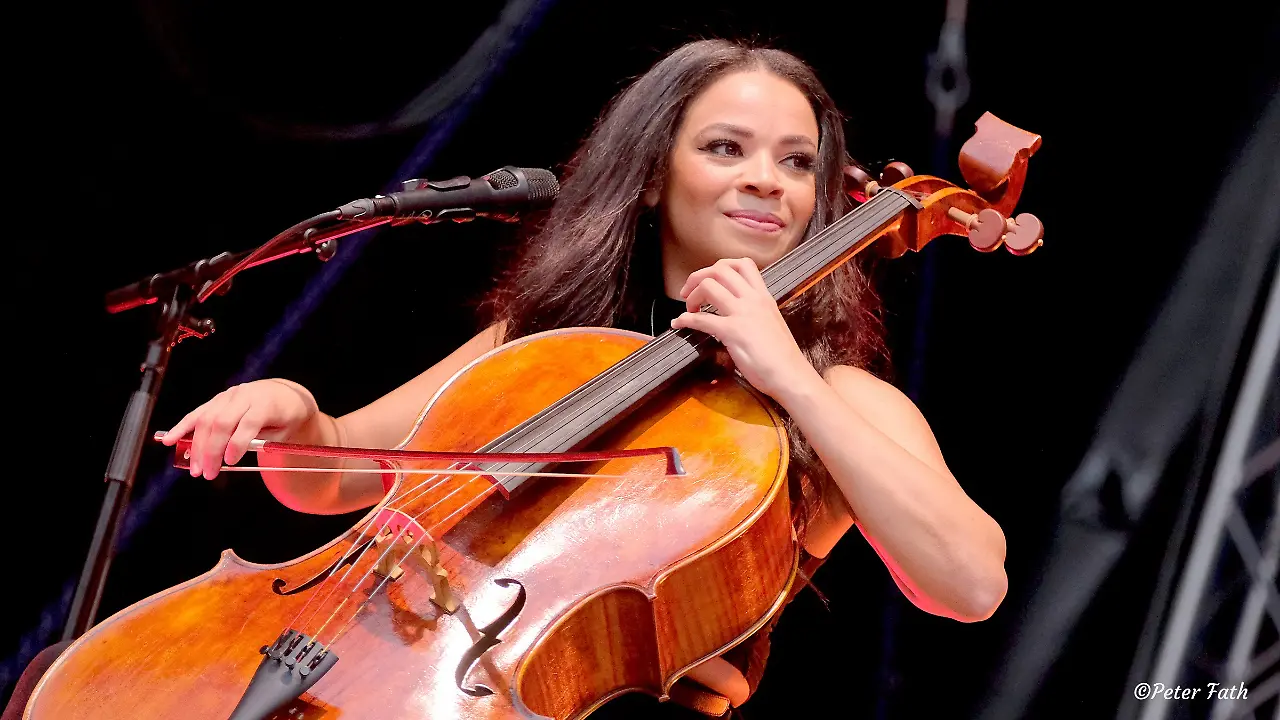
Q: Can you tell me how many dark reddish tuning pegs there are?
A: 4